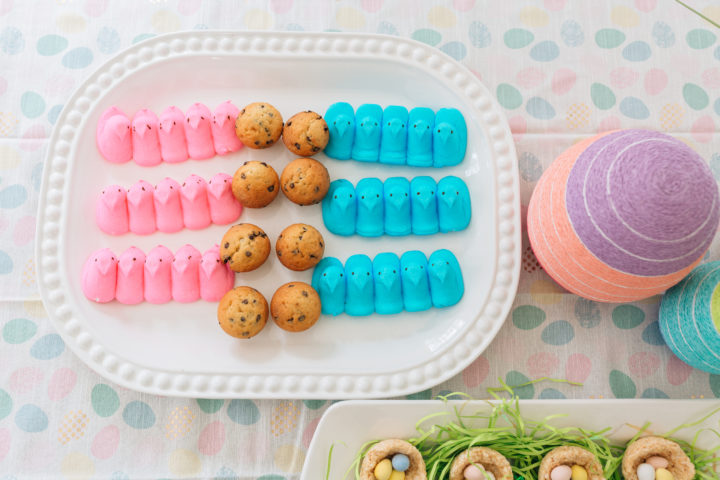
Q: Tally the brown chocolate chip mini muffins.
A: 8